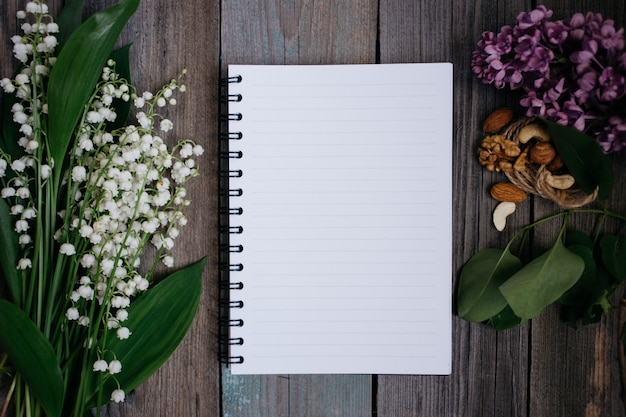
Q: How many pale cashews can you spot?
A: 3